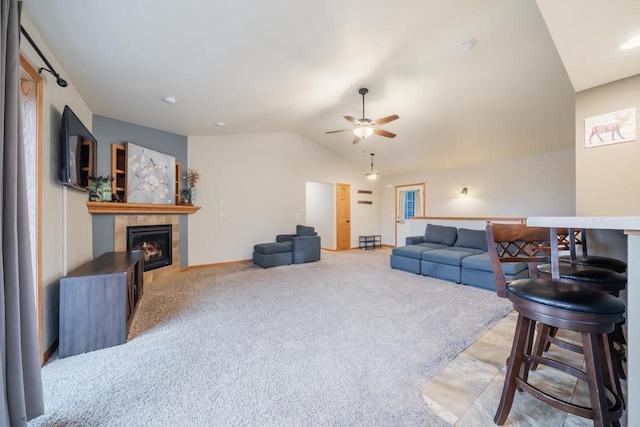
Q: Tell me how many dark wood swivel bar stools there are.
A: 3